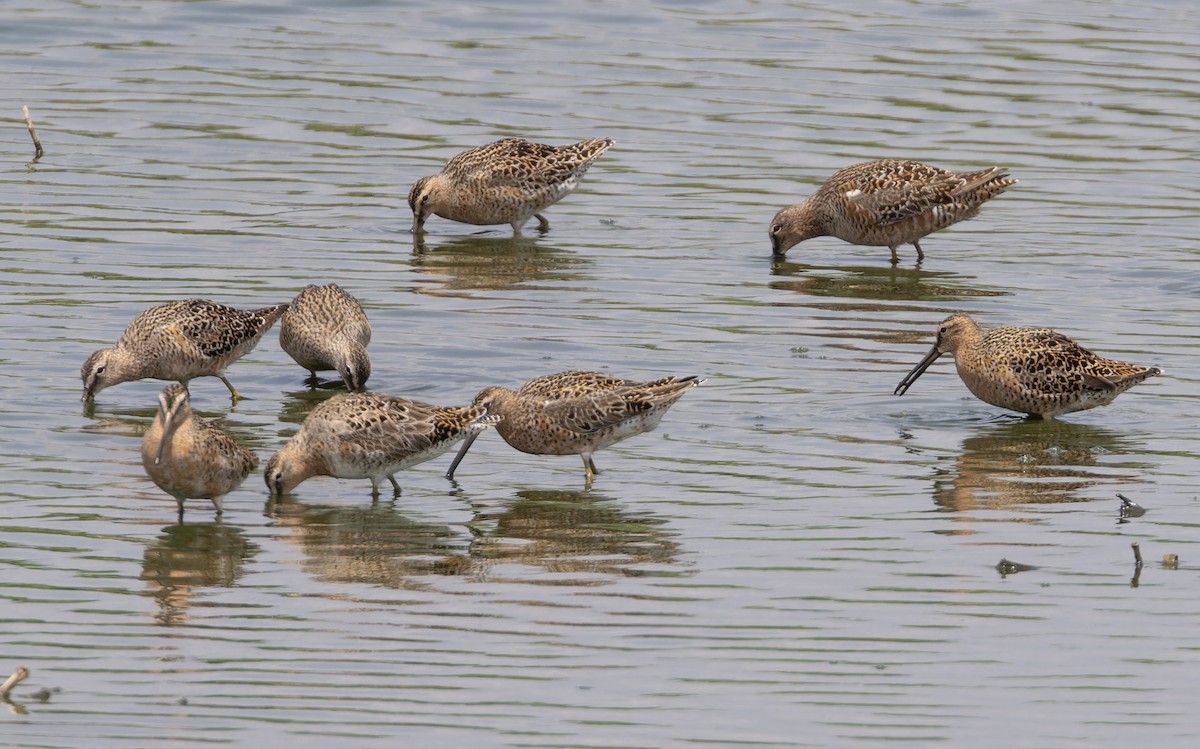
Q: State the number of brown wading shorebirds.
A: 8